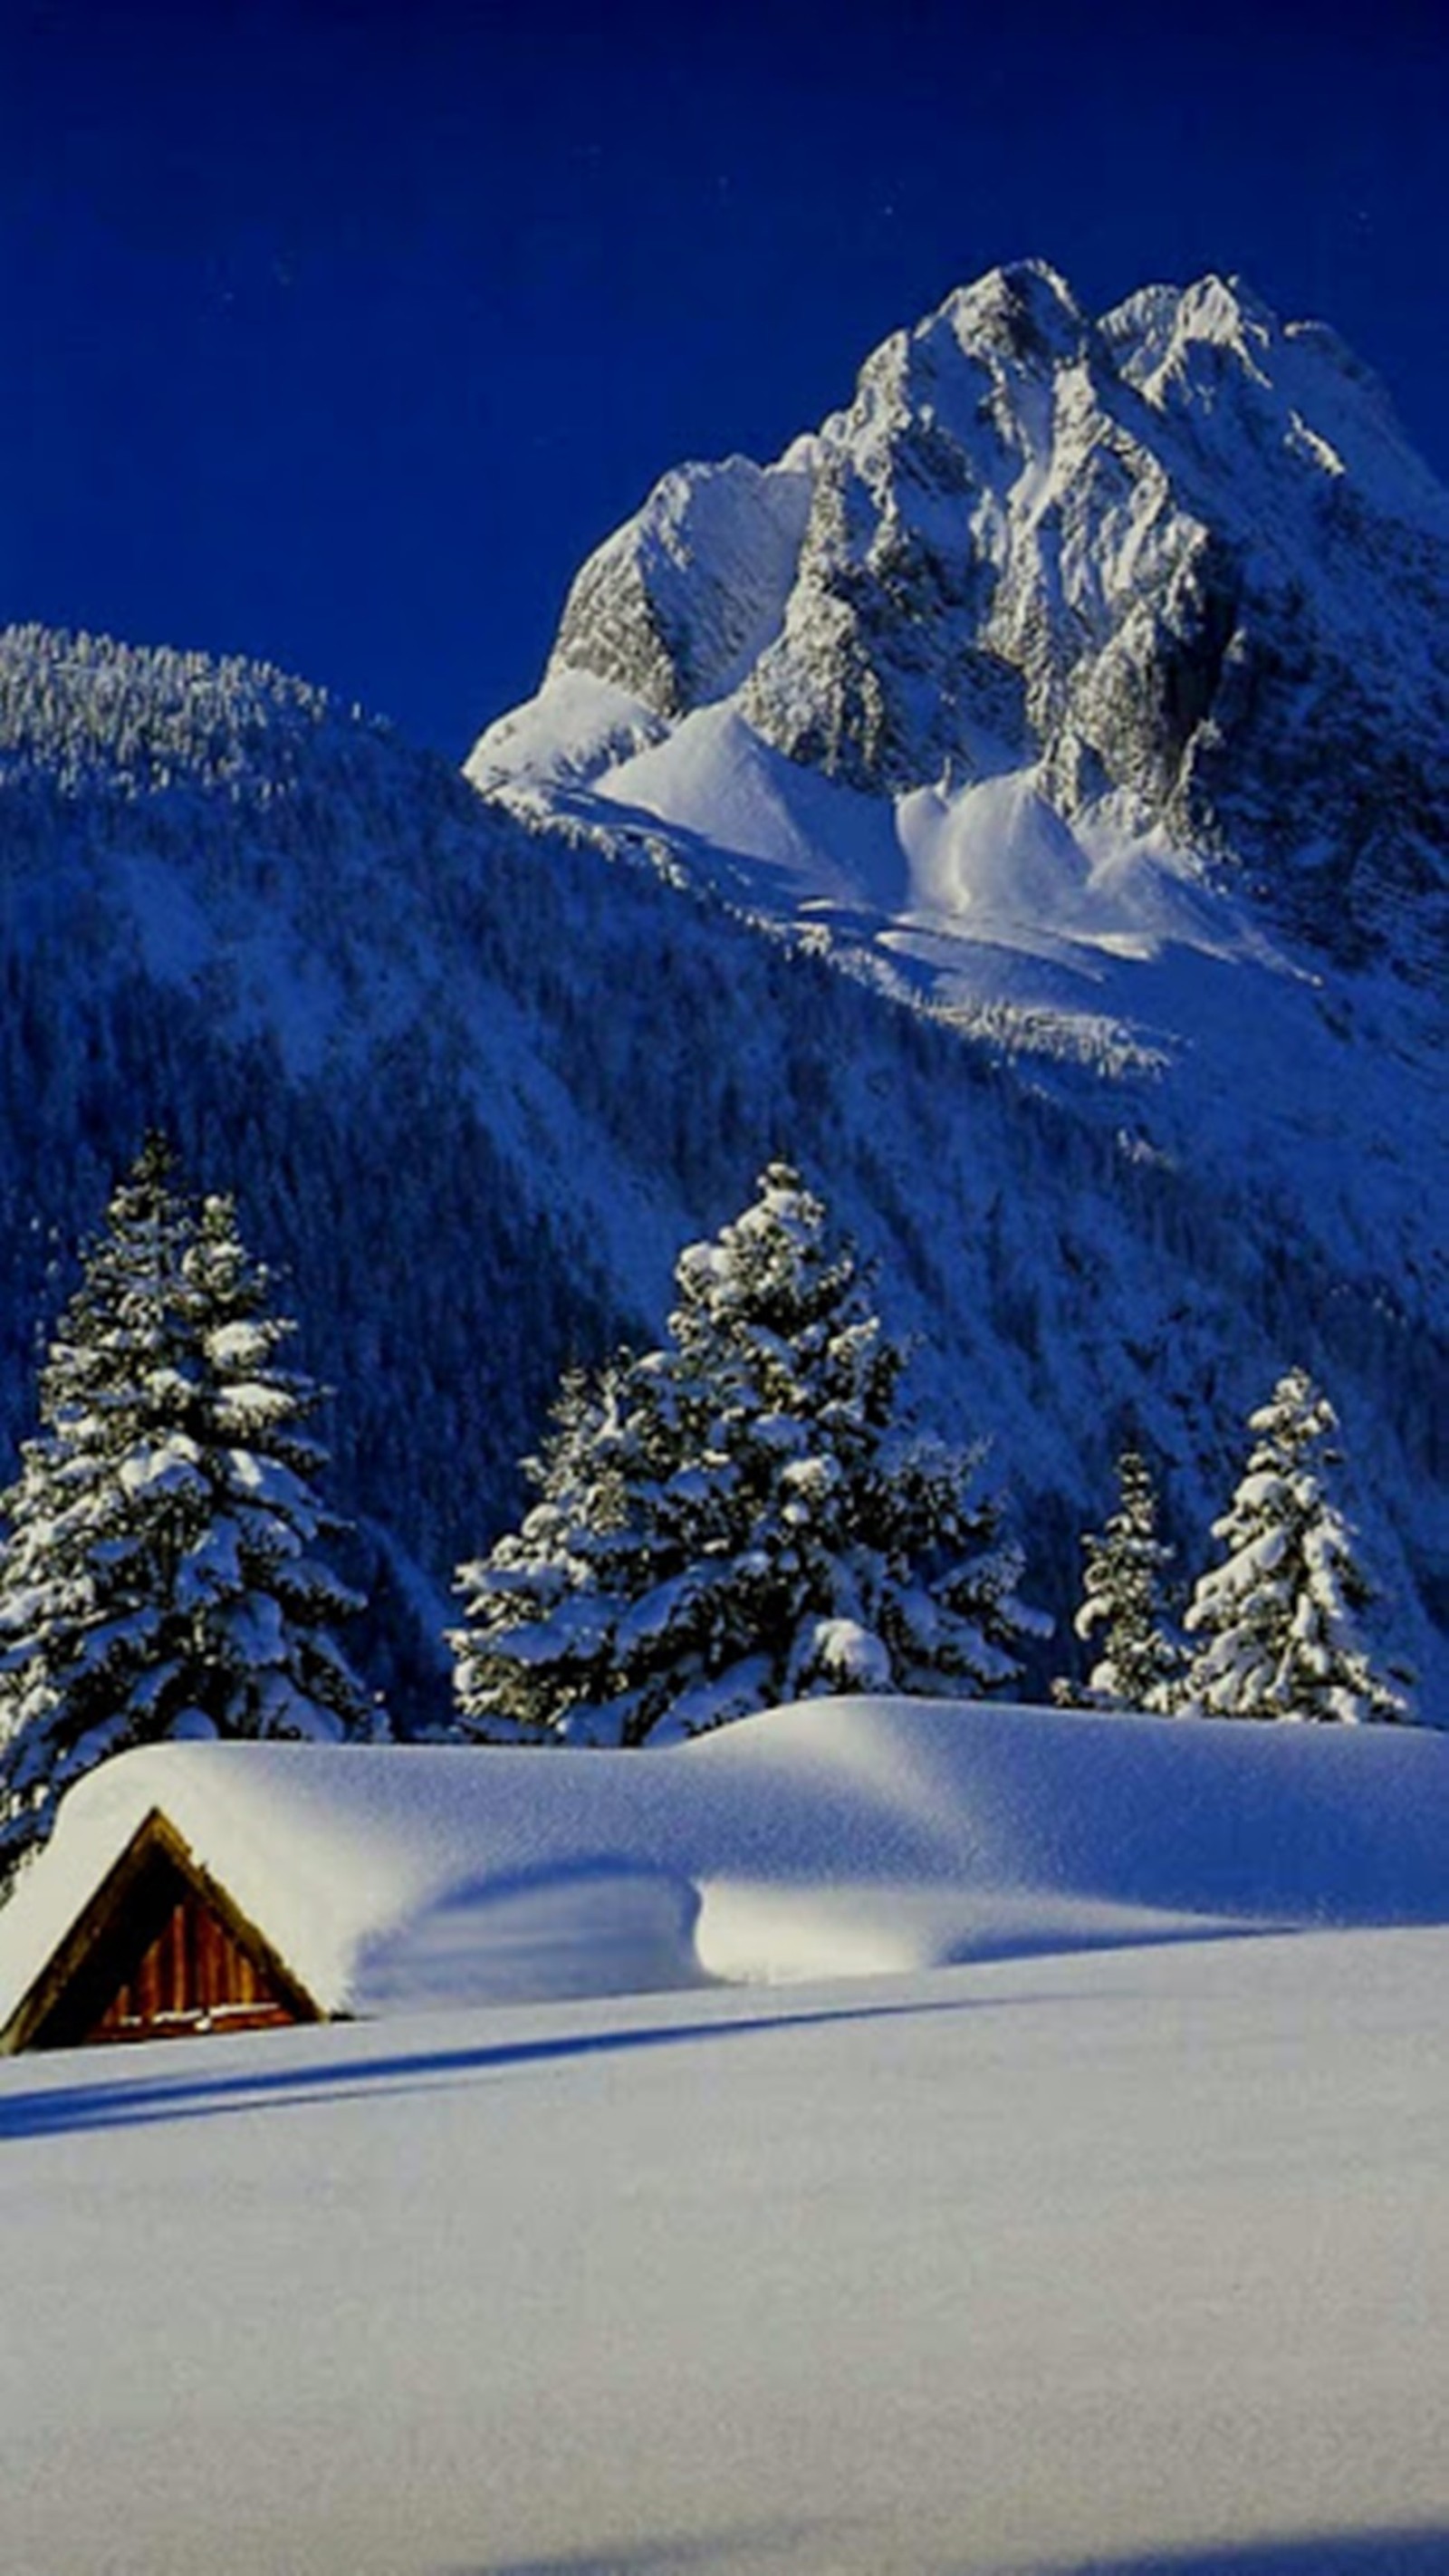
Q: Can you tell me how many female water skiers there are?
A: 0